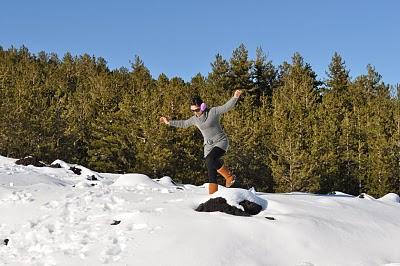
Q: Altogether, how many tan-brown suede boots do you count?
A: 2